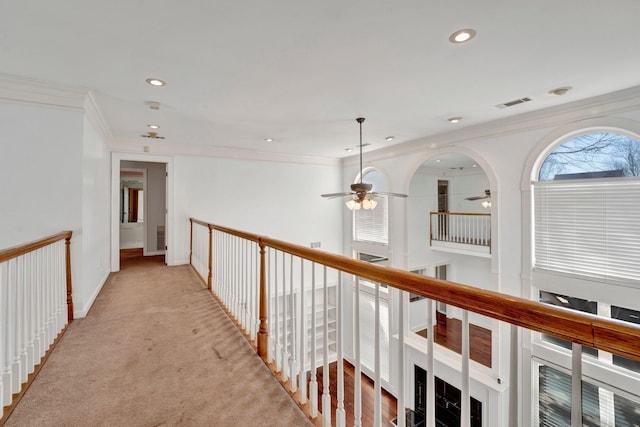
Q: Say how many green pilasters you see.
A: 0